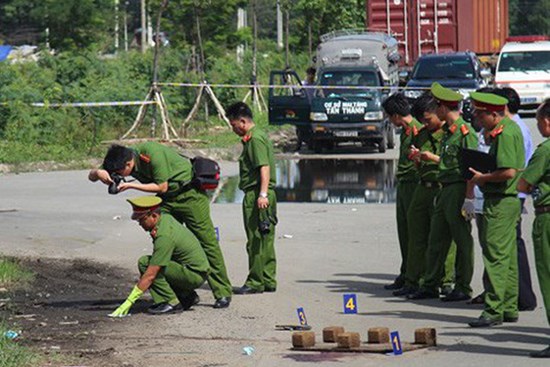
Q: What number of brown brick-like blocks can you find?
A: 5